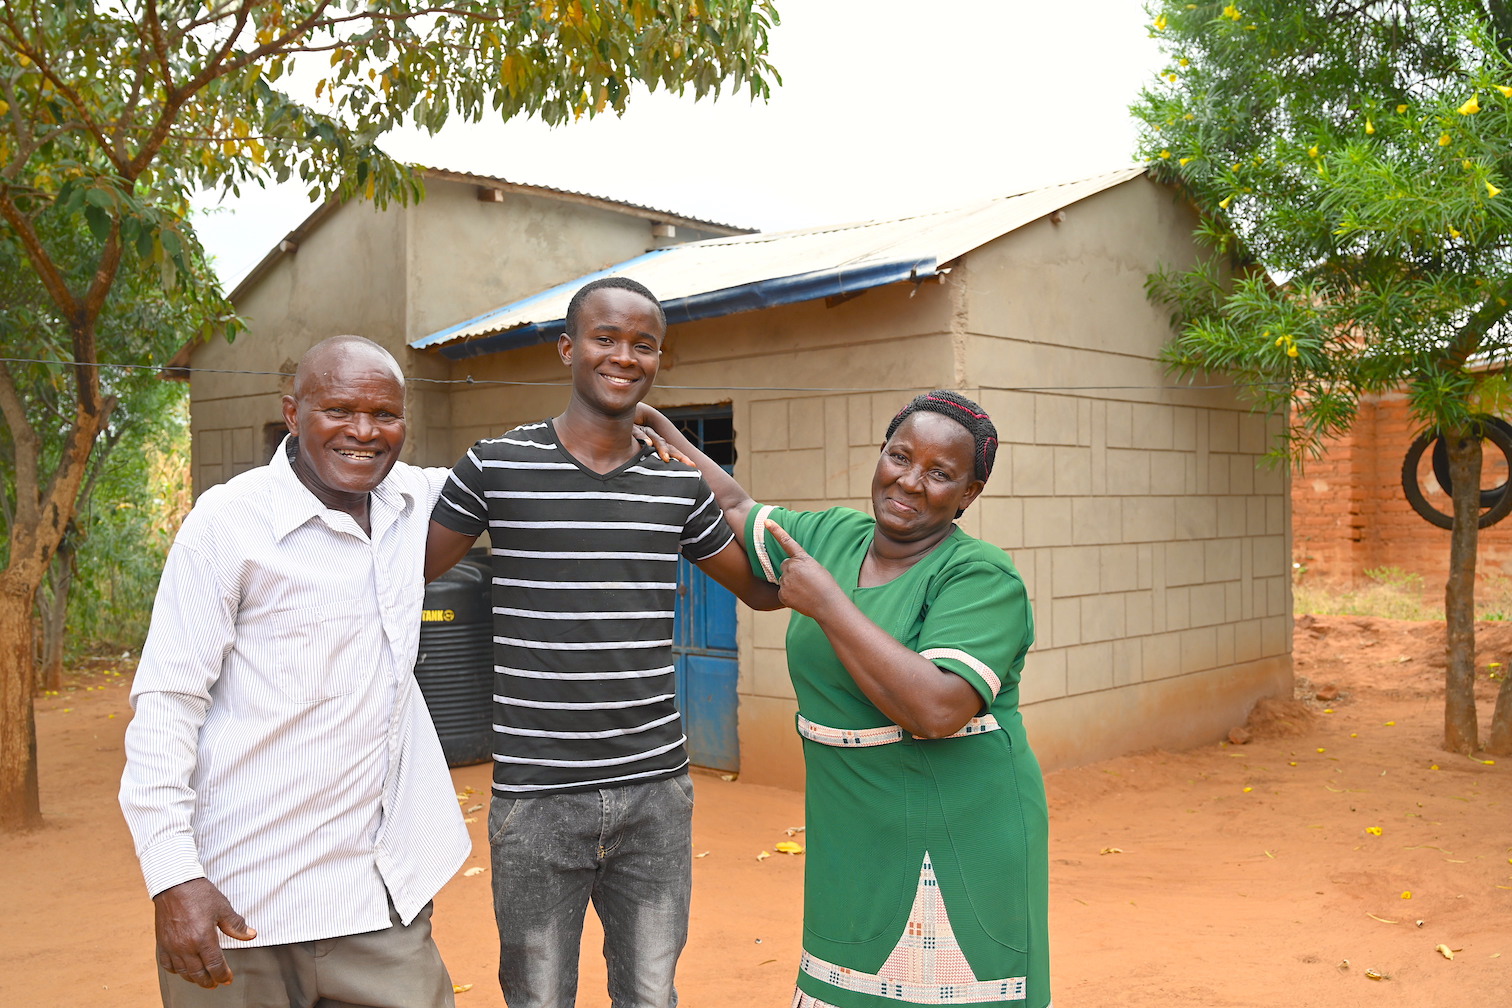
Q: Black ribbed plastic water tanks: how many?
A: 1